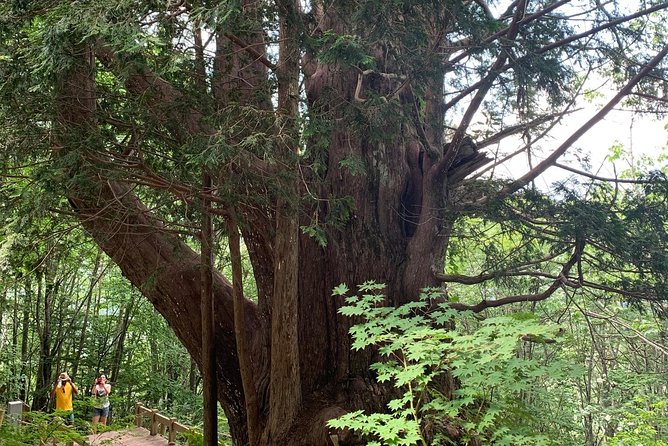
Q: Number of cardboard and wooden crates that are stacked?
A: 0